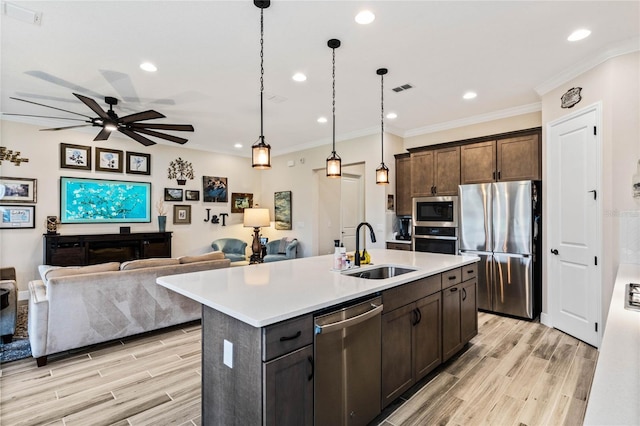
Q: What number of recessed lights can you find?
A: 8